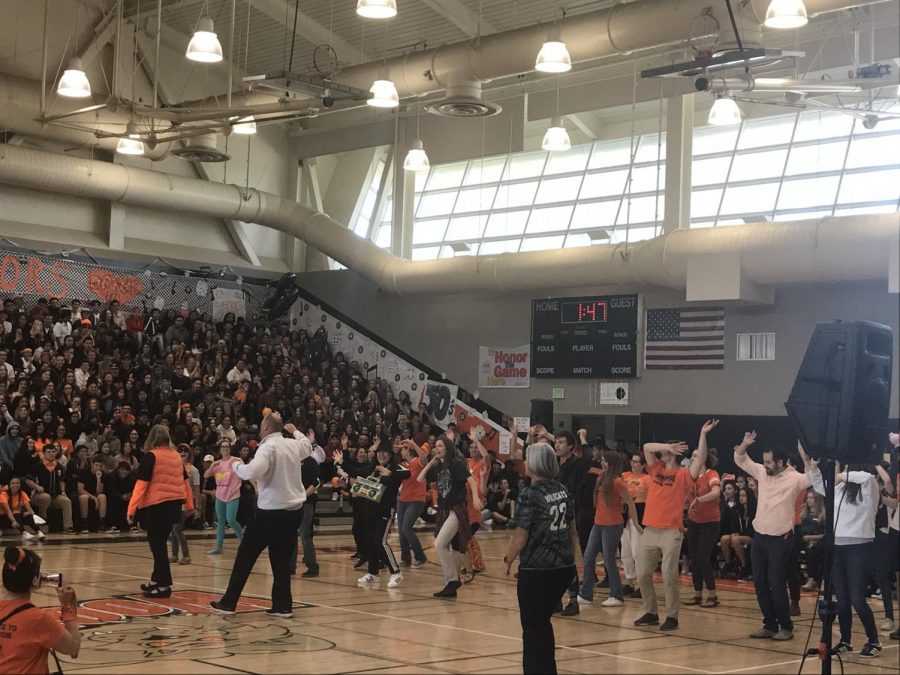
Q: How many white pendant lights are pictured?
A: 11